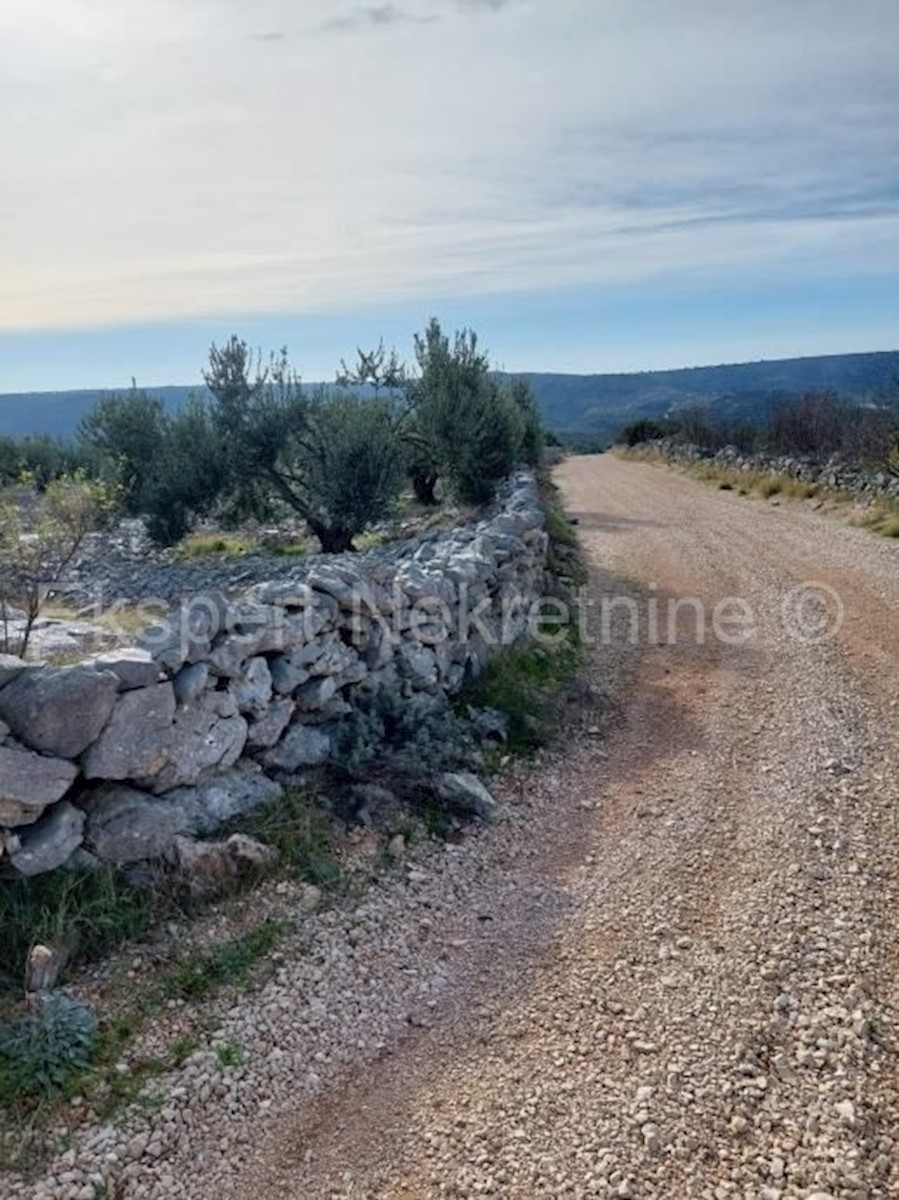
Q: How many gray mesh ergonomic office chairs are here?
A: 0